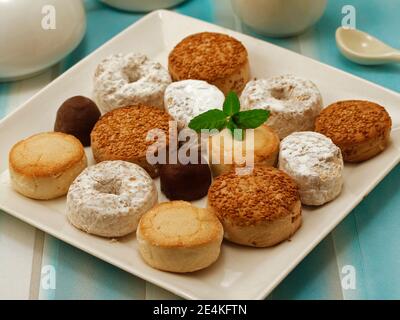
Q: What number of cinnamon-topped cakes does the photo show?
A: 4